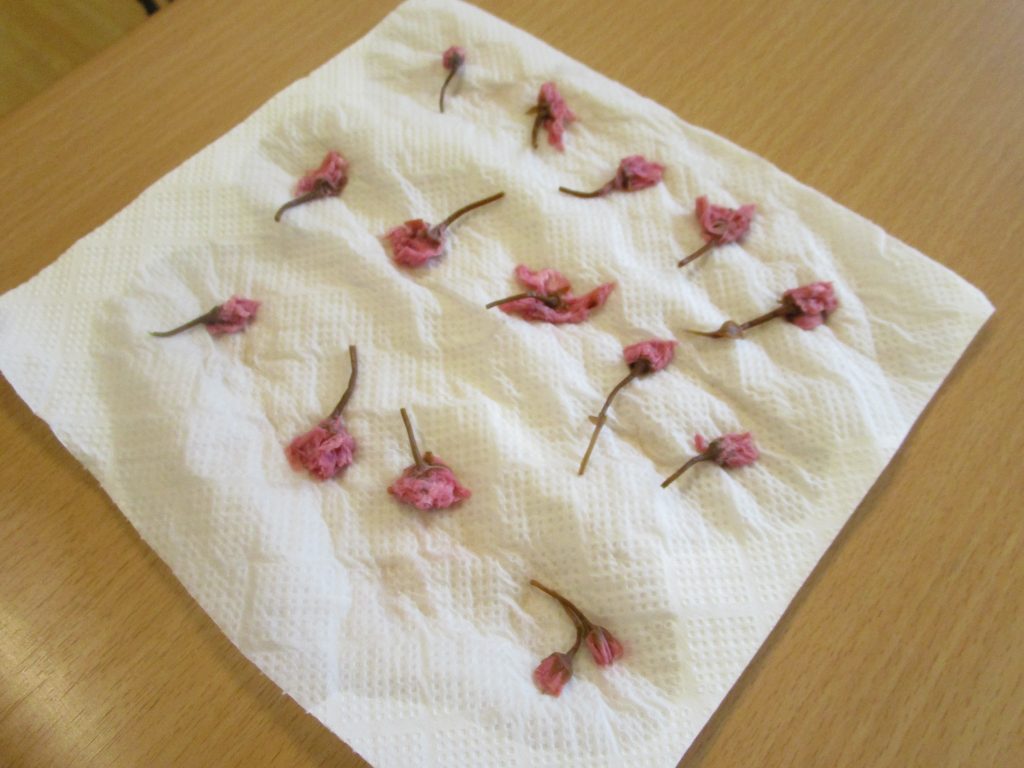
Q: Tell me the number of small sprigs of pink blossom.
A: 14